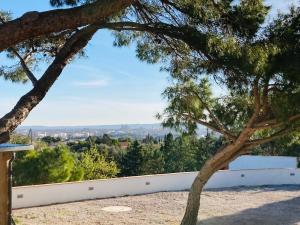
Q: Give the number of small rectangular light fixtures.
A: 5